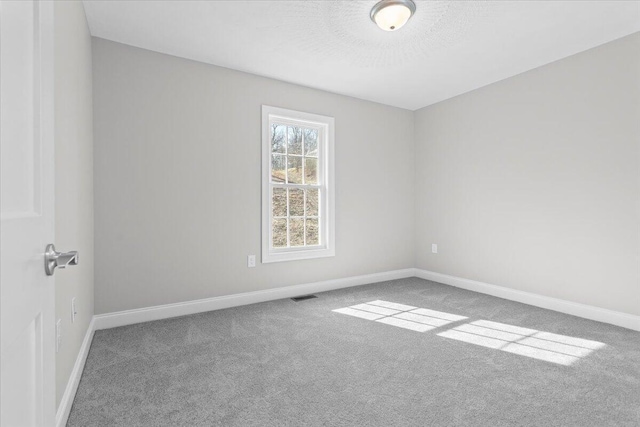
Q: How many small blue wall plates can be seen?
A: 0